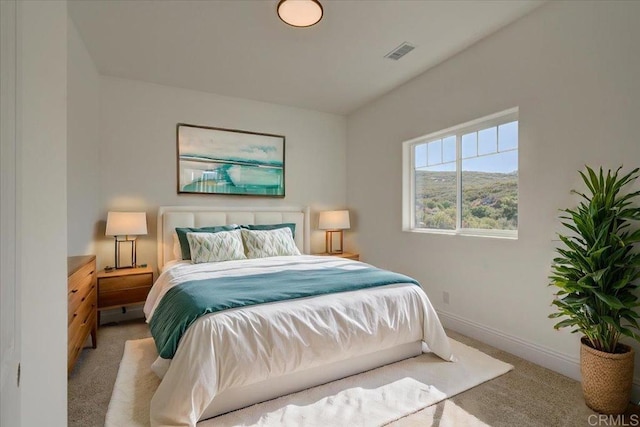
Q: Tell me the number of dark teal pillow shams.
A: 2